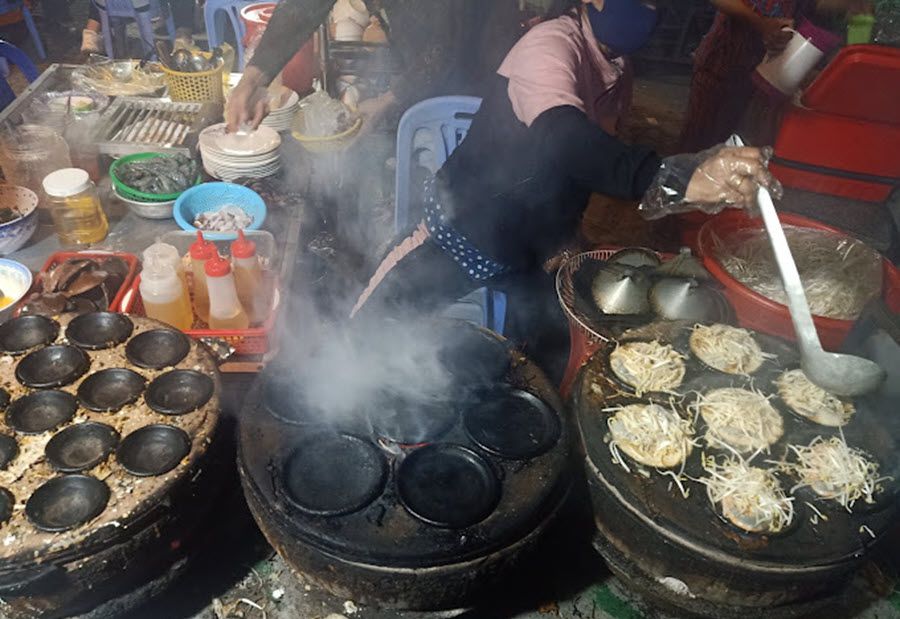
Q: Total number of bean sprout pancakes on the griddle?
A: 7